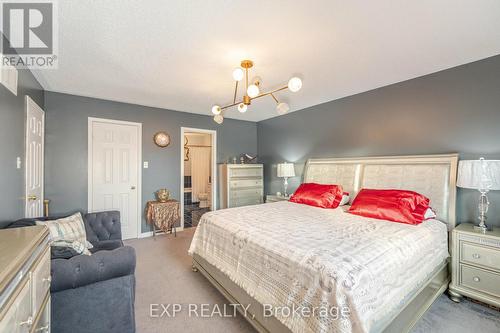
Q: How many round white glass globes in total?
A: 7